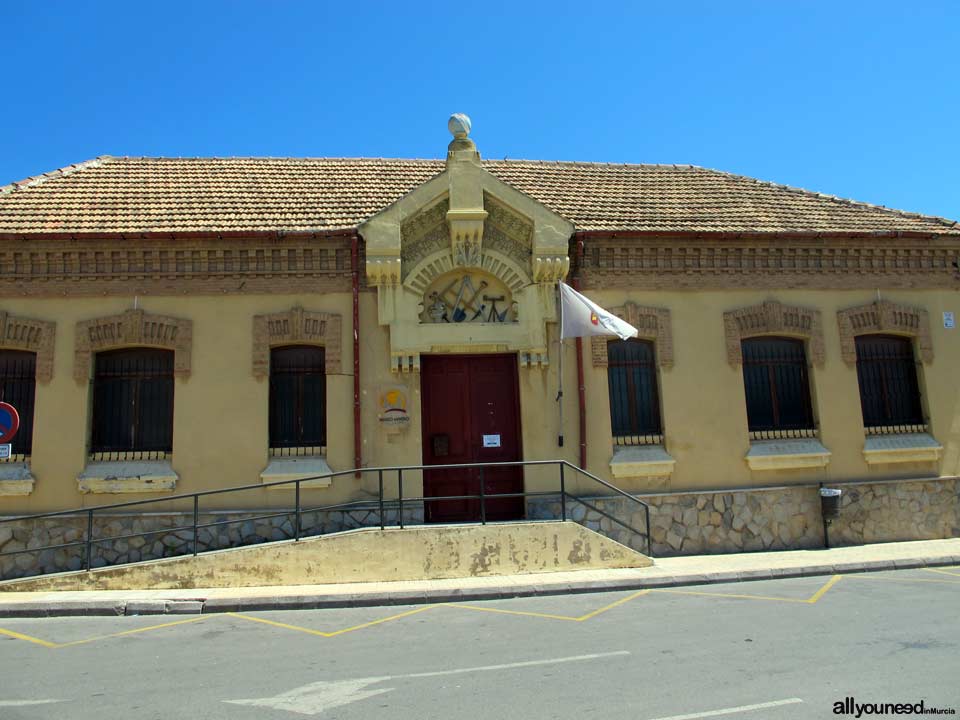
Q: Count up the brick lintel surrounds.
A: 6